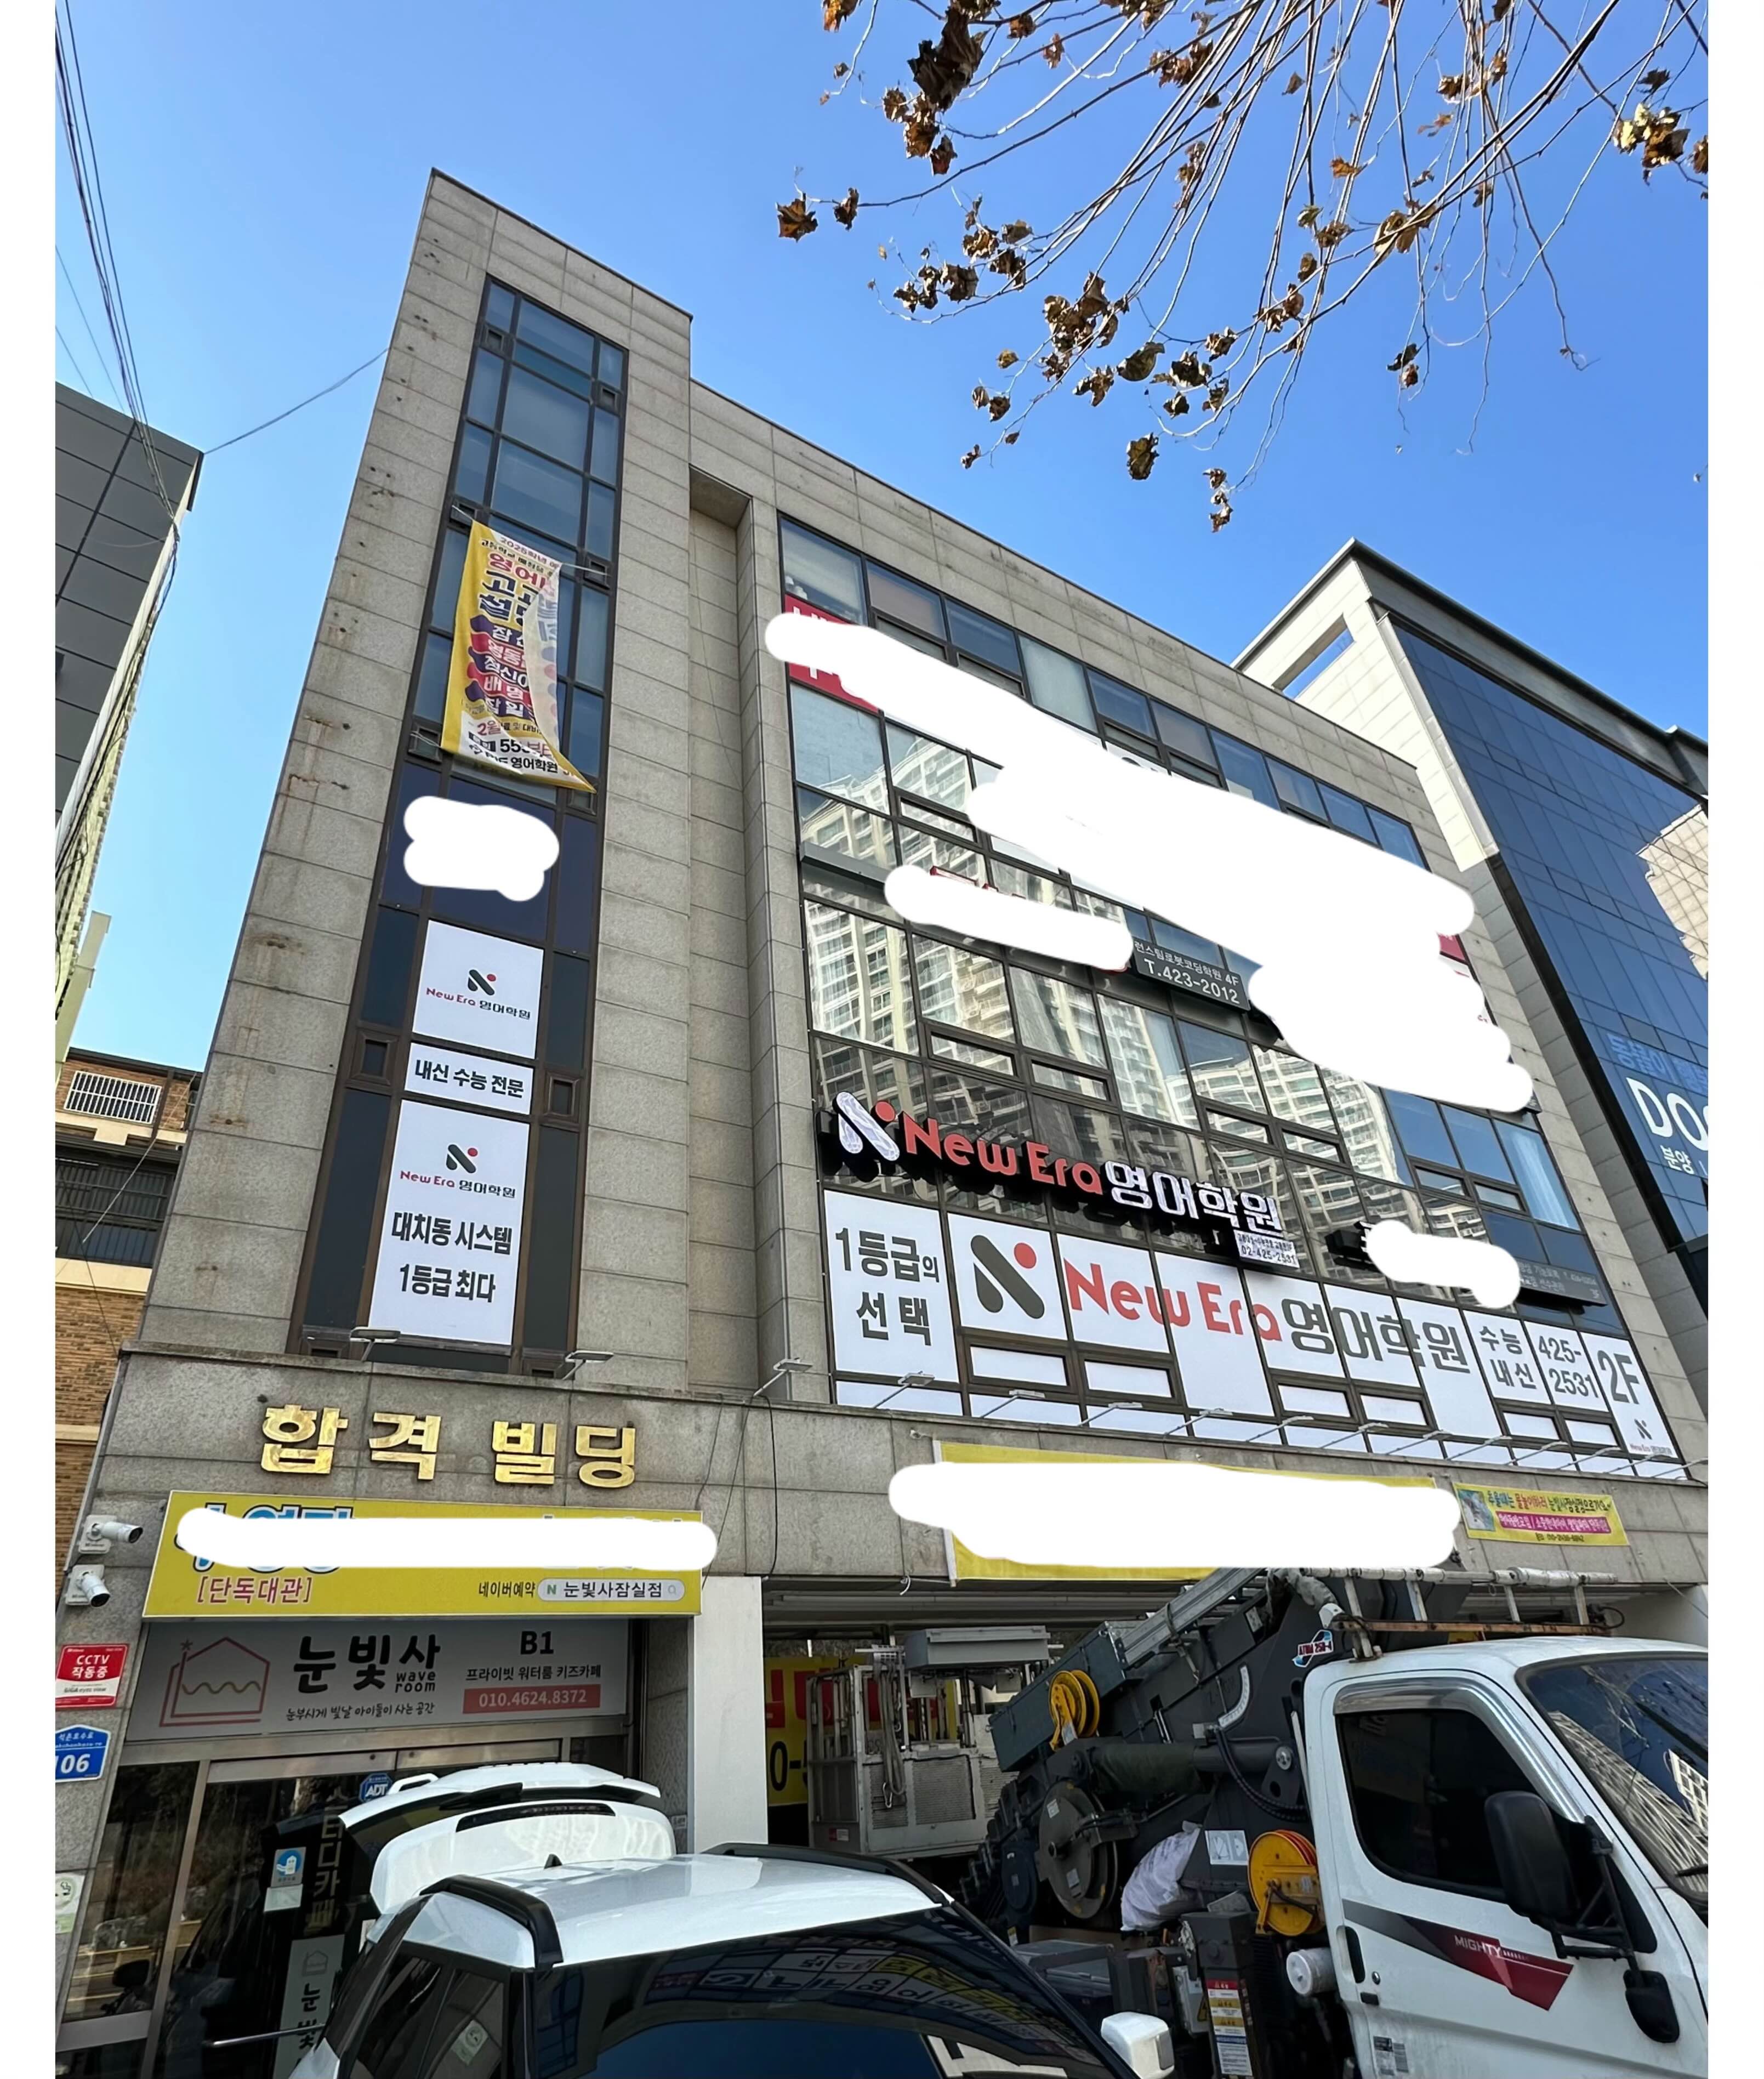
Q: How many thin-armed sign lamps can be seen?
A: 15